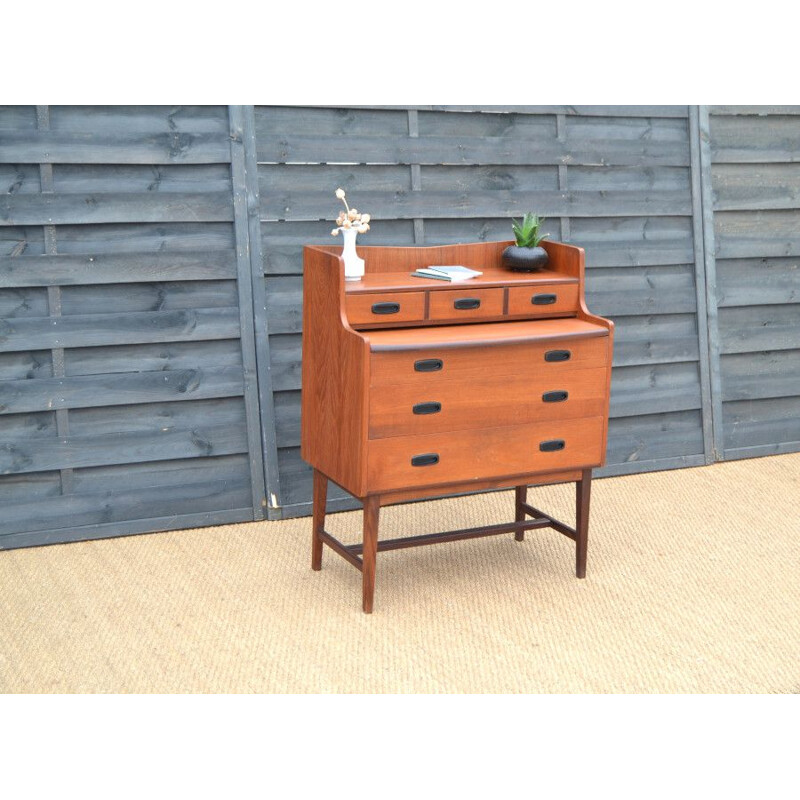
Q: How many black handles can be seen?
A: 9